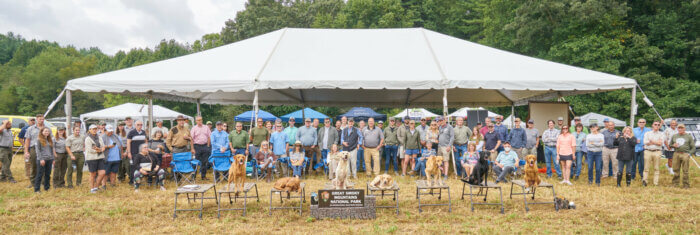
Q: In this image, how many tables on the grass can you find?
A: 8